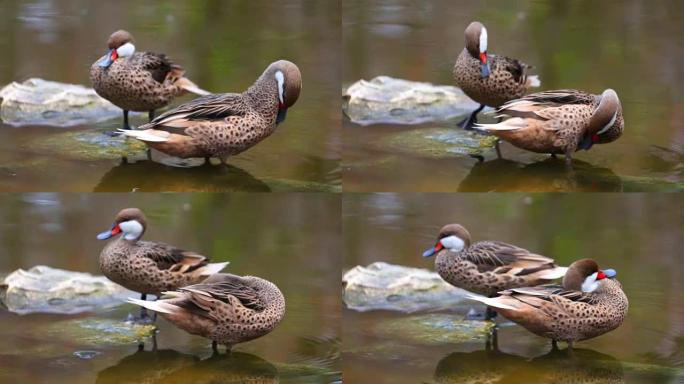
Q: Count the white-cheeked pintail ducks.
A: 8